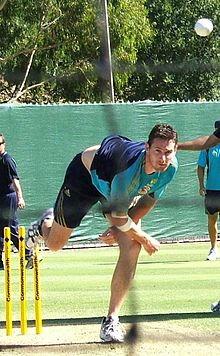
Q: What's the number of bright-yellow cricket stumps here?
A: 3